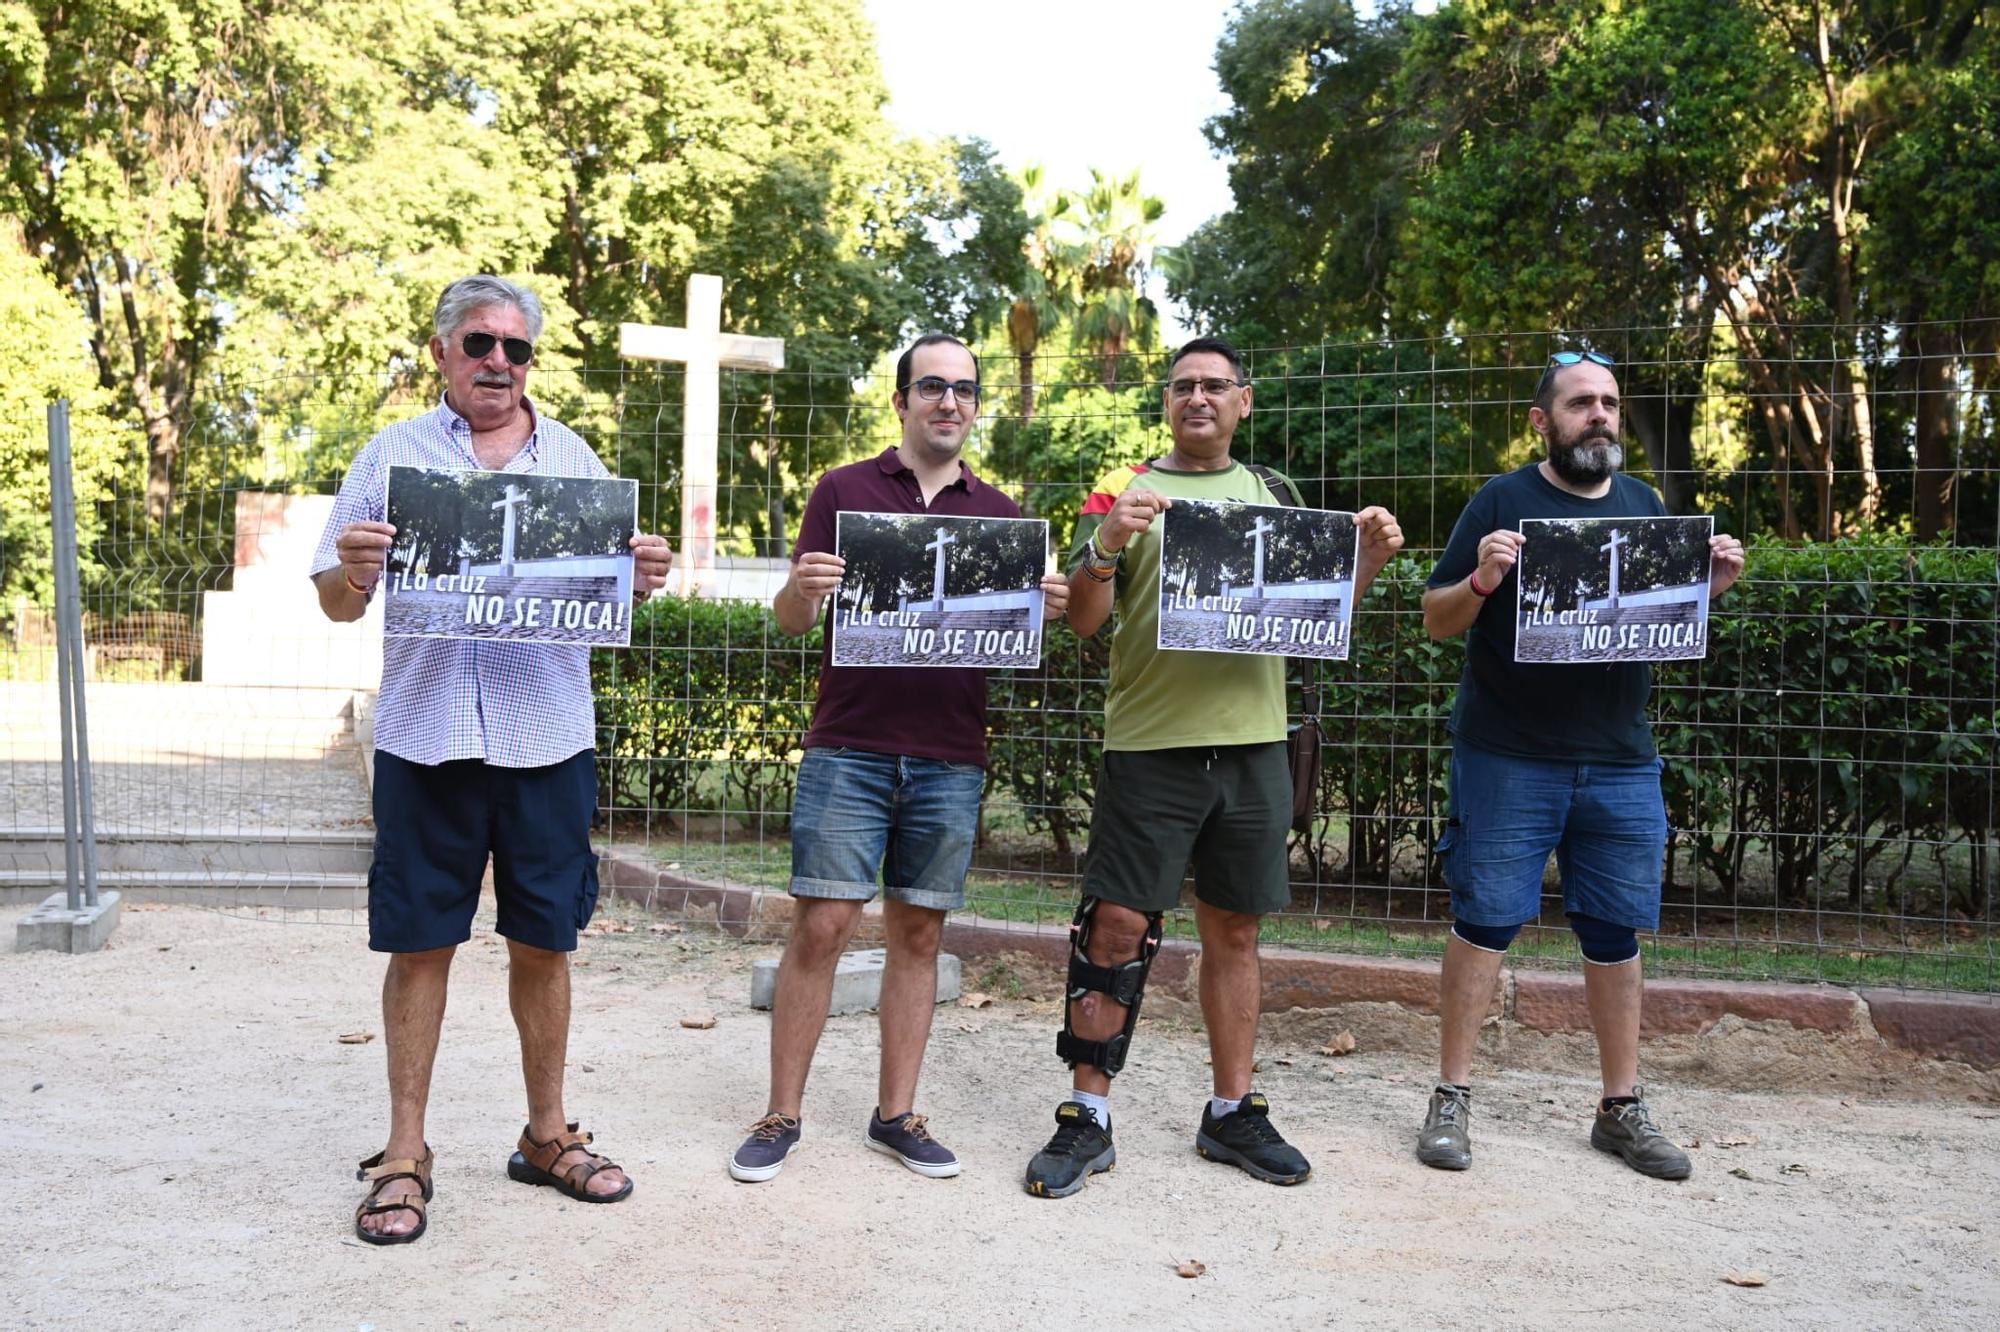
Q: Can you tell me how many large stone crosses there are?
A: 1